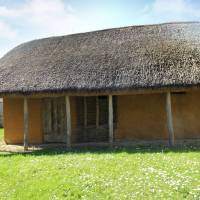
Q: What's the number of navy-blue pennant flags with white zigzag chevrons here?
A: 0